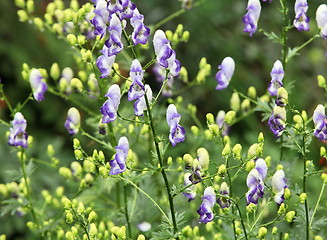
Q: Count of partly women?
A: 0